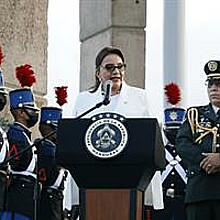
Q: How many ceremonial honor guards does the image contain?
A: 4